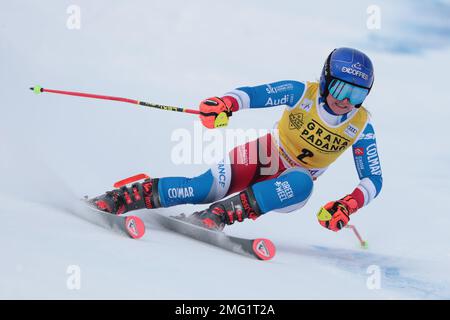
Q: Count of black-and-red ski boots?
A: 2